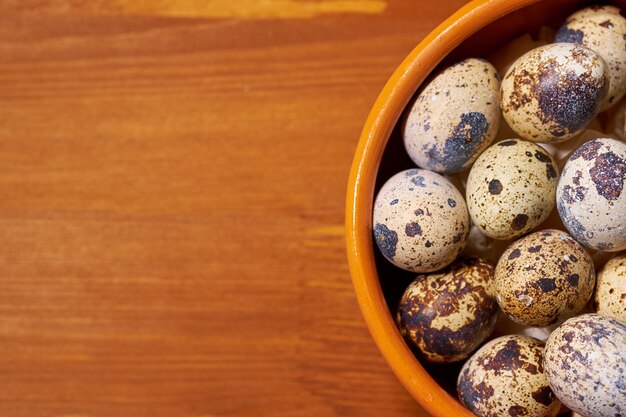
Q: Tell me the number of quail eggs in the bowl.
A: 11